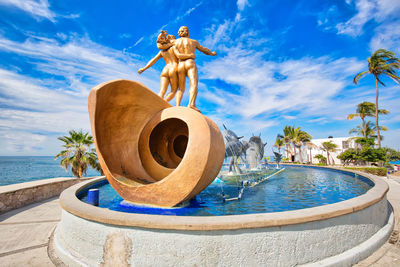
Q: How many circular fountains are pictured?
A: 1